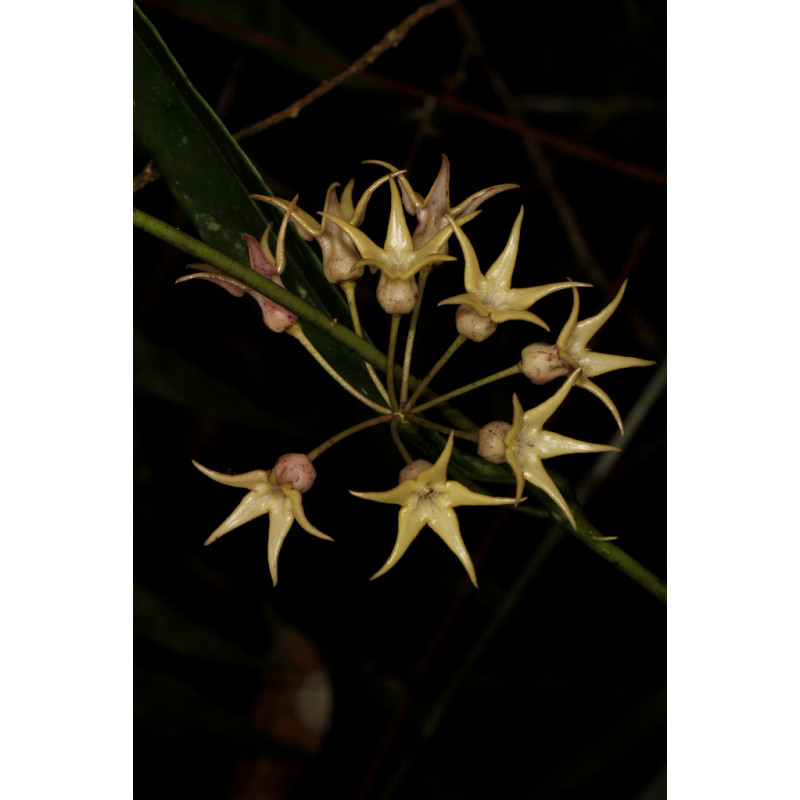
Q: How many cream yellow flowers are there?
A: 9